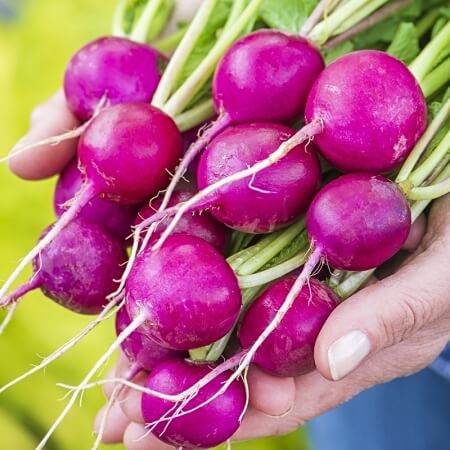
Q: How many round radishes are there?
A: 13